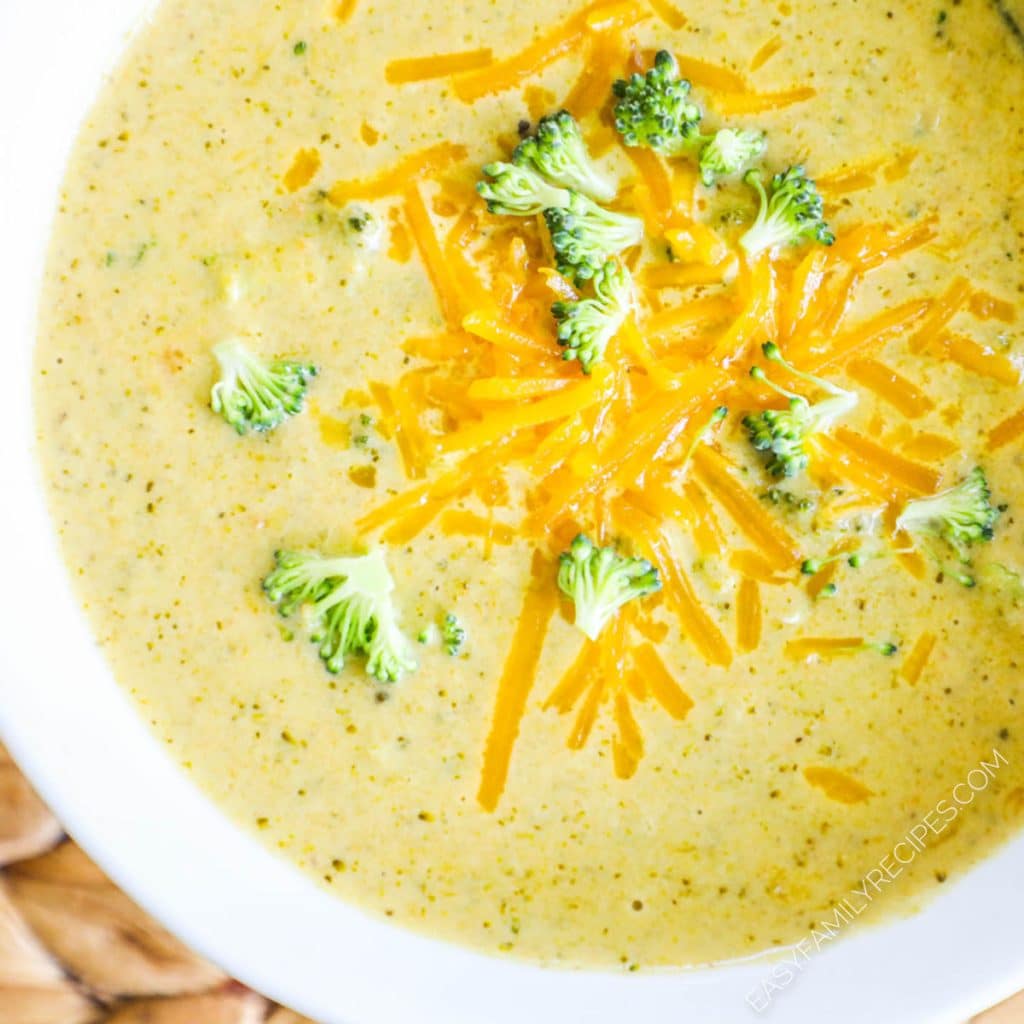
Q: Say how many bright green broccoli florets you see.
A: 12